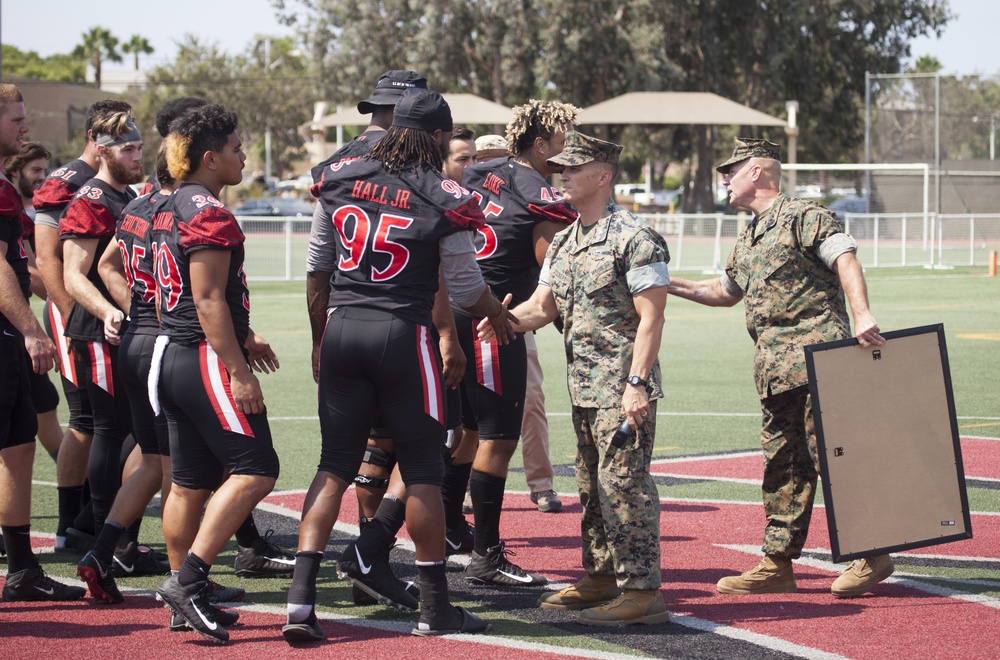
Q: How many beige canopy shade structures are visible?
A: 2